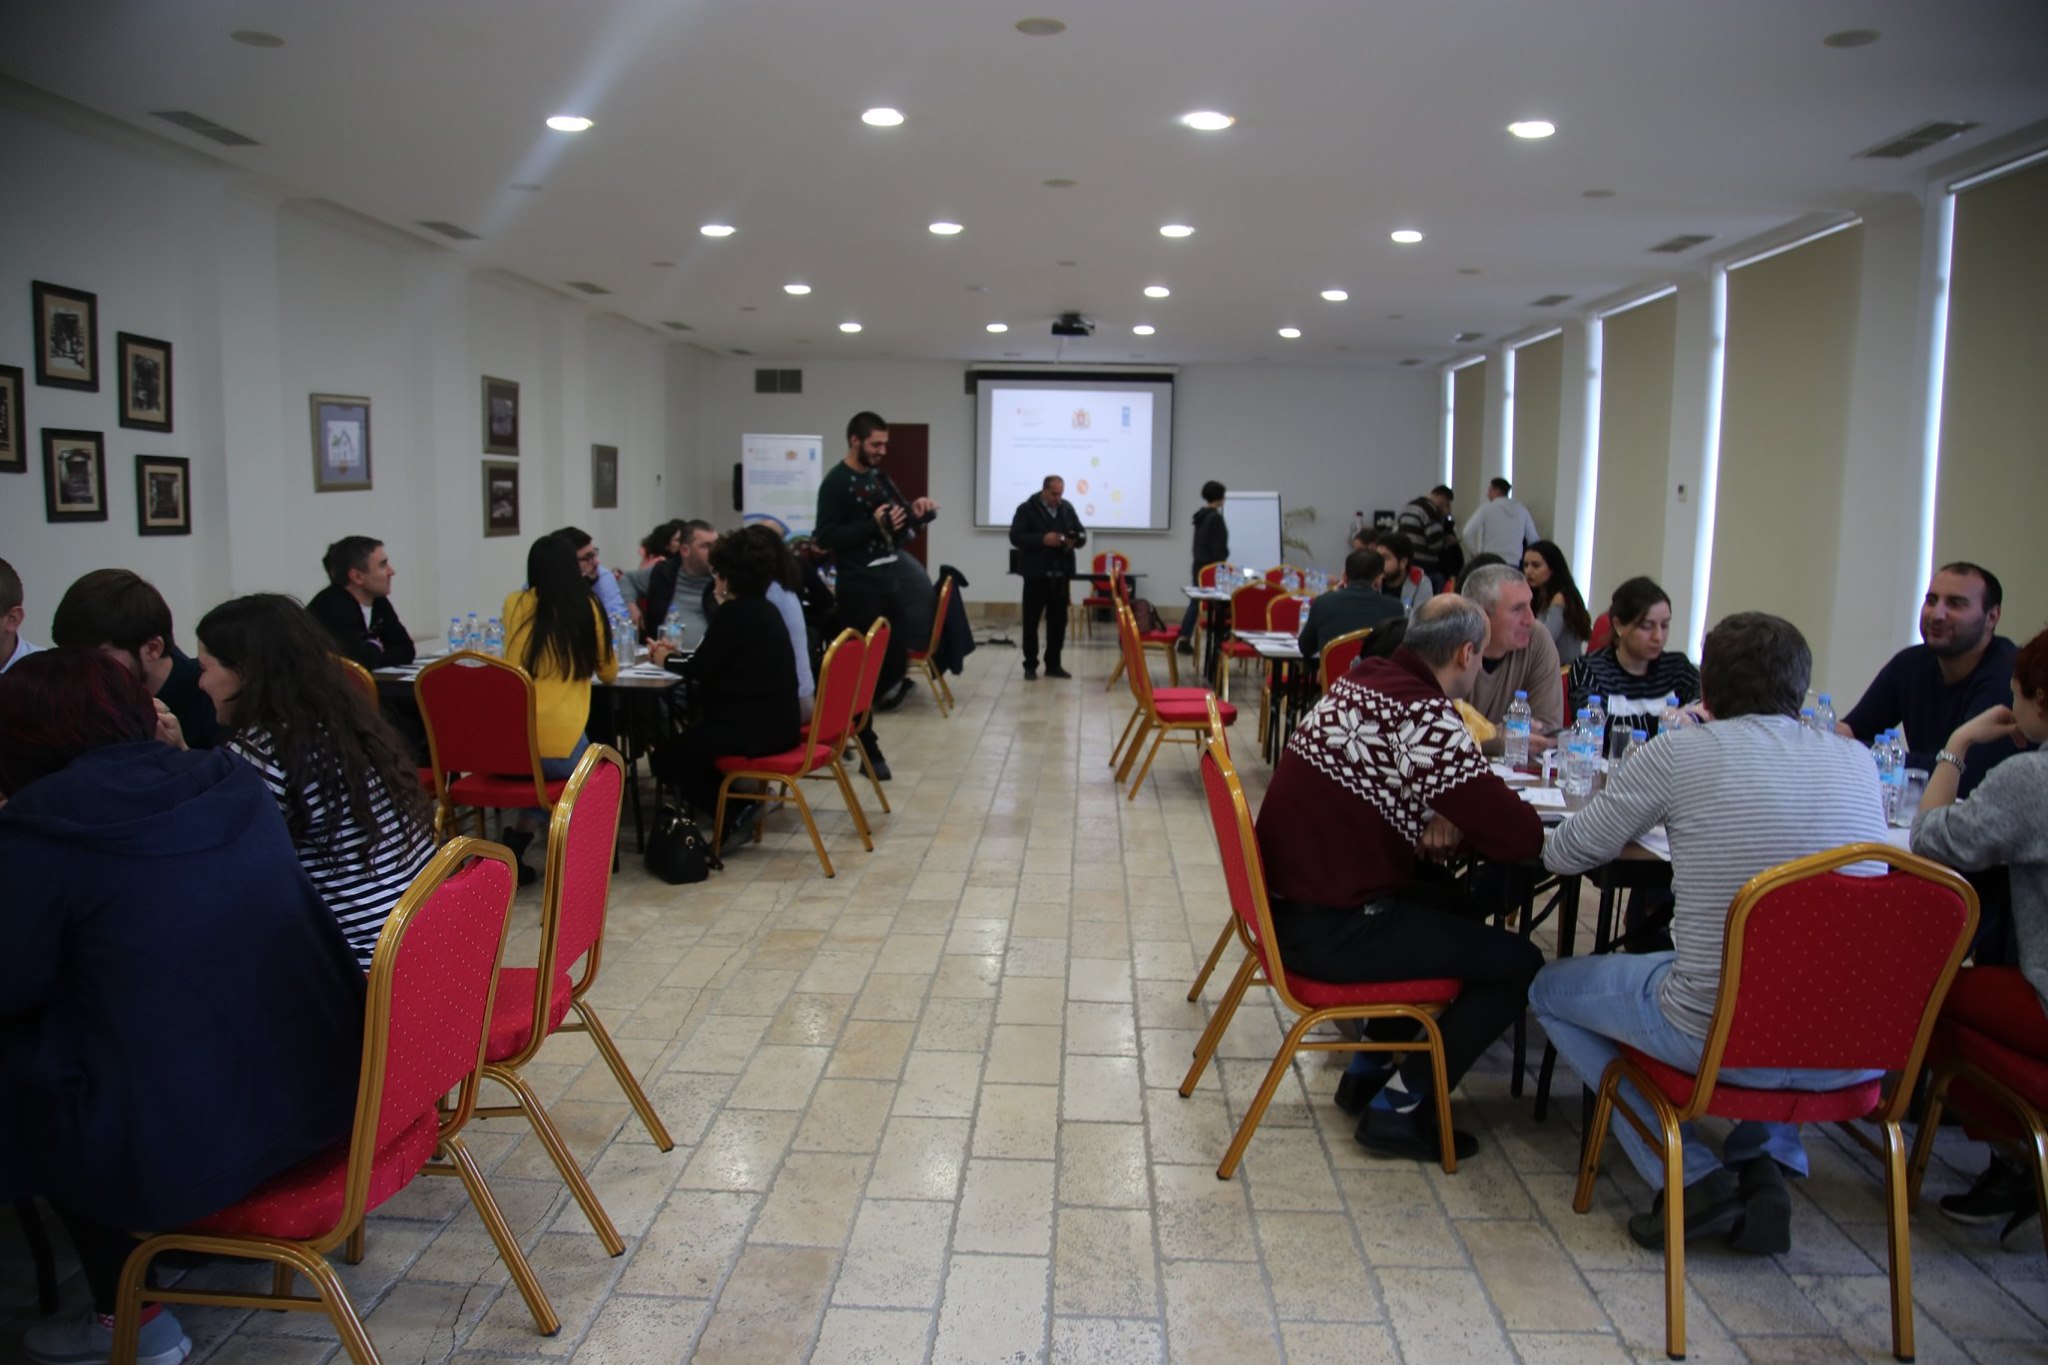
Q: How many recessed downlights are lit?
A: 15